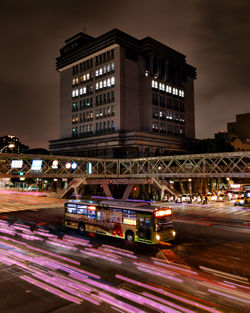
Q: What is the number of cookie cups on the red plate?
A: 0